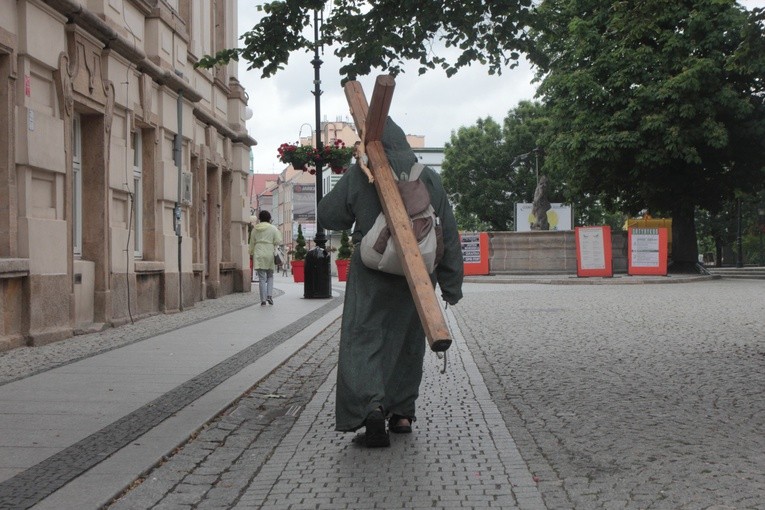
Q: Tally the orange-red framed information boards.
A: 3